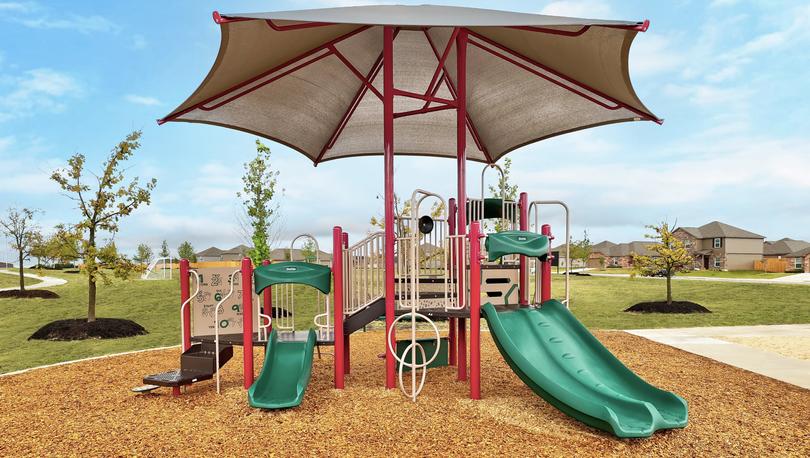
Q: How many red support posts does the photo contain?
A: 11